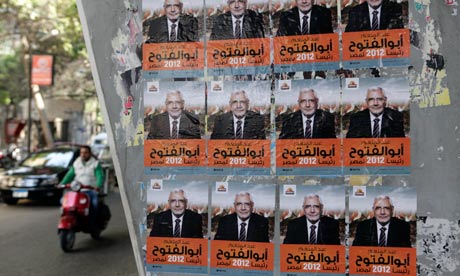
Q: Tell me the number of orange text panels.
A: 12